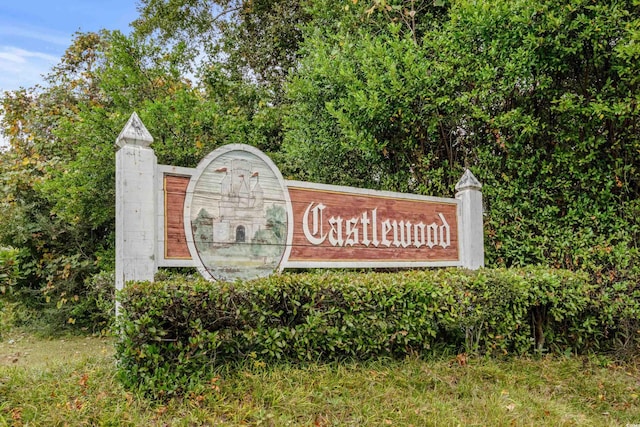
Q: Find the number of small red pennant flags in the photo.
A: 3